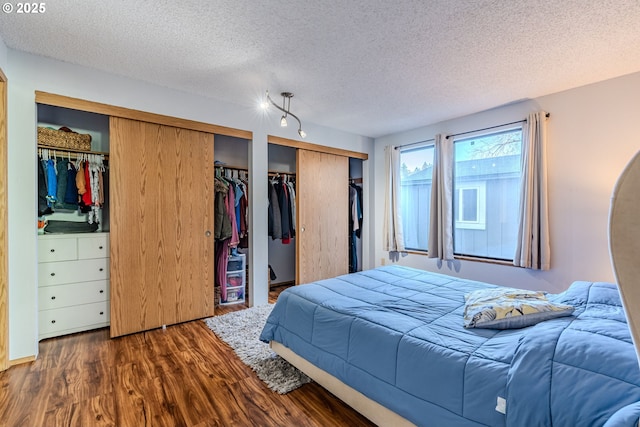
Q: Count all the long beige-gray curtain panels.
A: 3